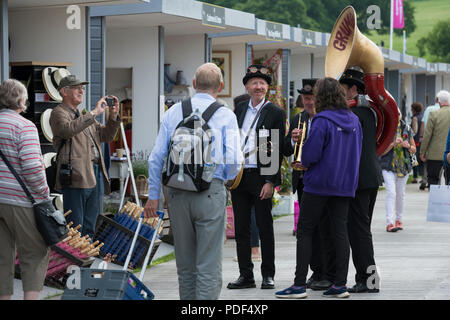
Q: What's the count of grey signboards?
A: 3